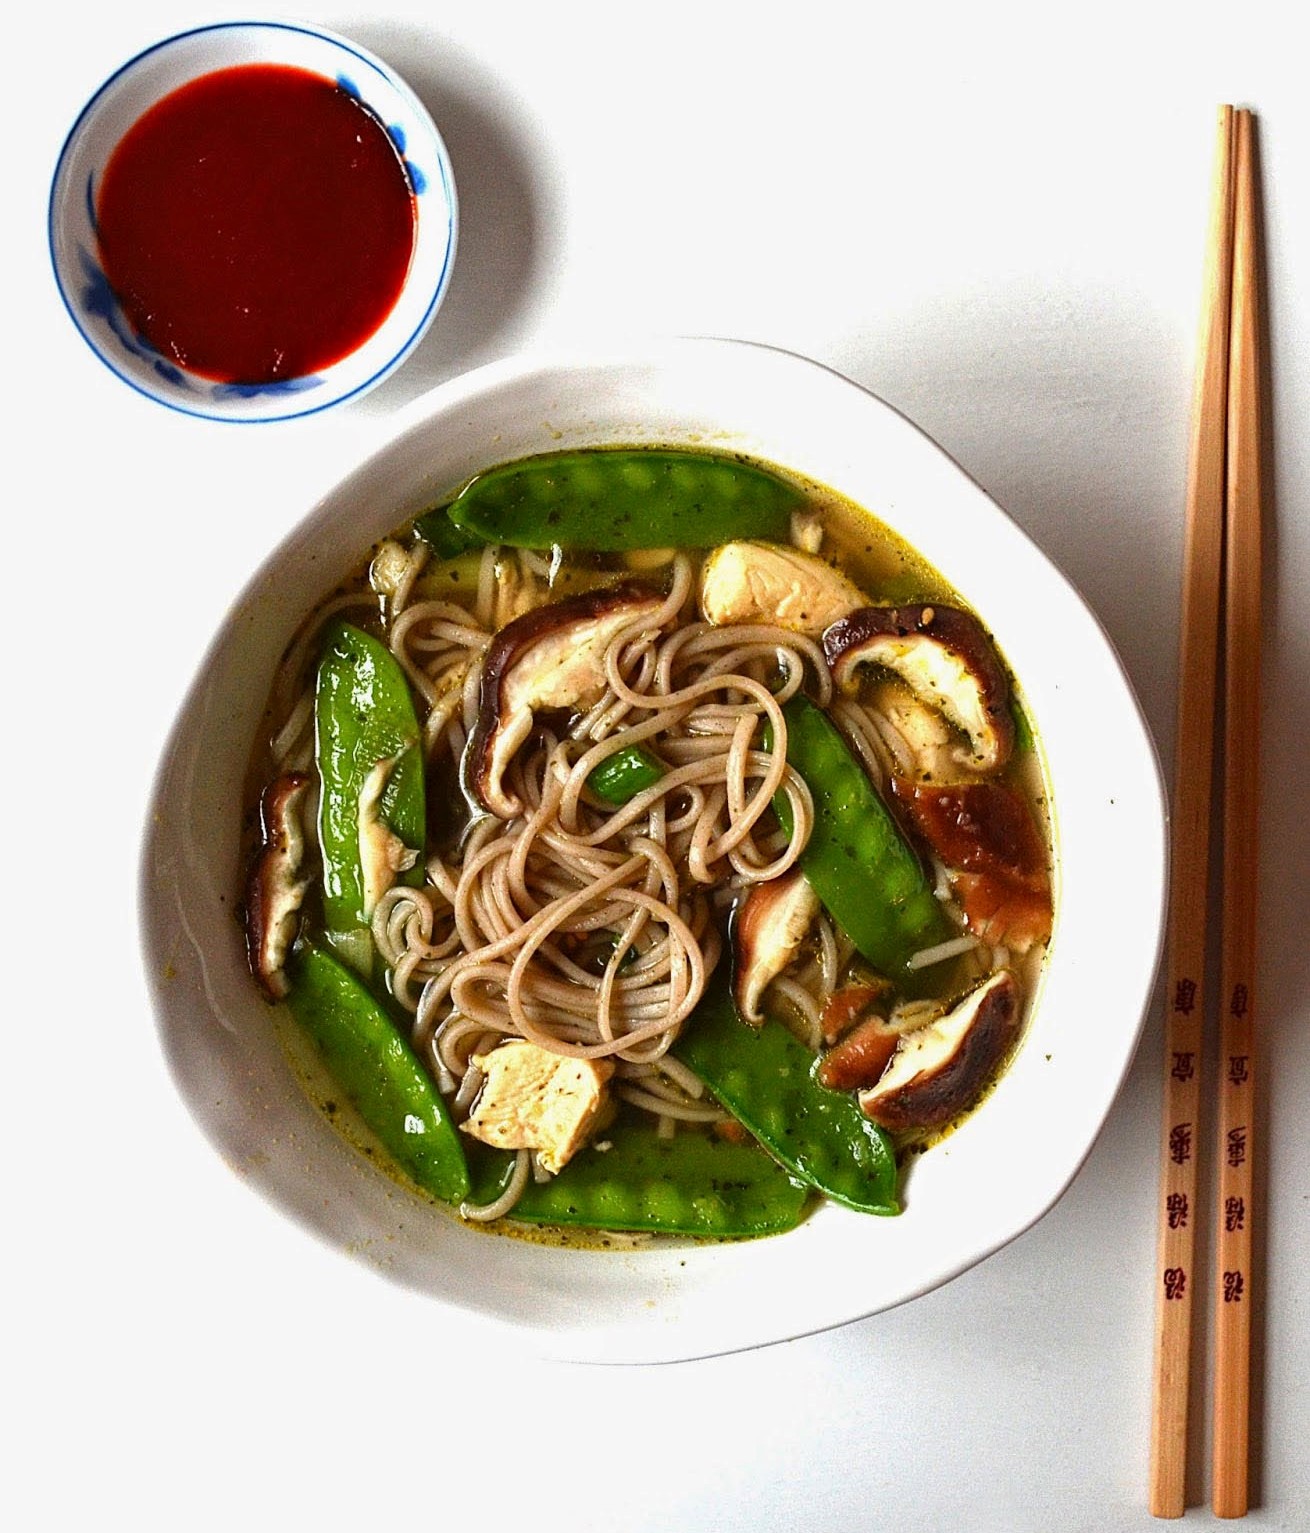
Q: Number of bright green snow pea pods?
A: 6